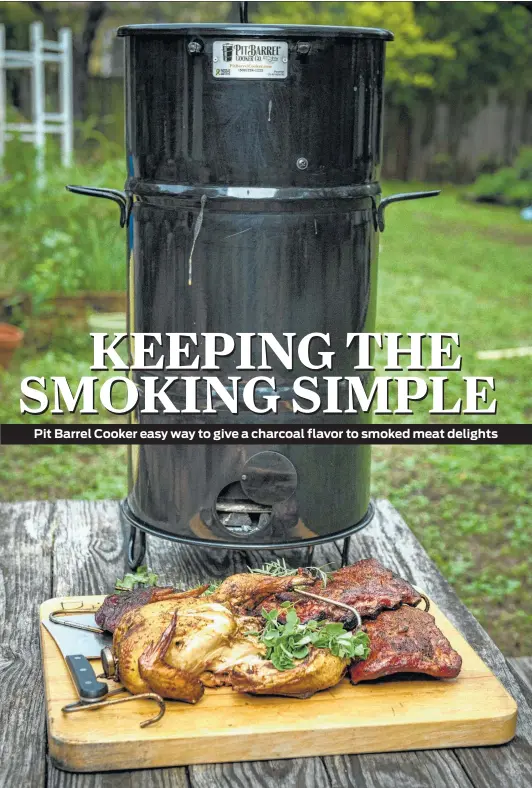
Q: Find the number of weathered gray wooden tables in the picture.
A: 1